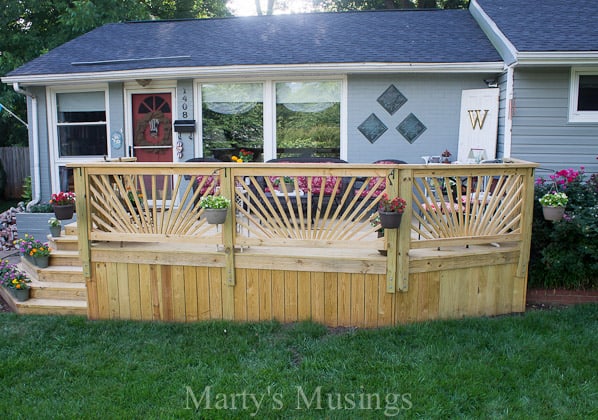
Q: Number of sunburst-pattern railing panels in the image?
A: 3